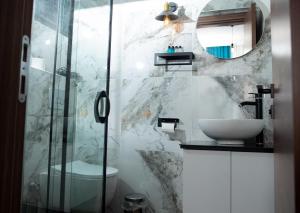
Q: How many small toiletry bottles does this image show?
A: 4